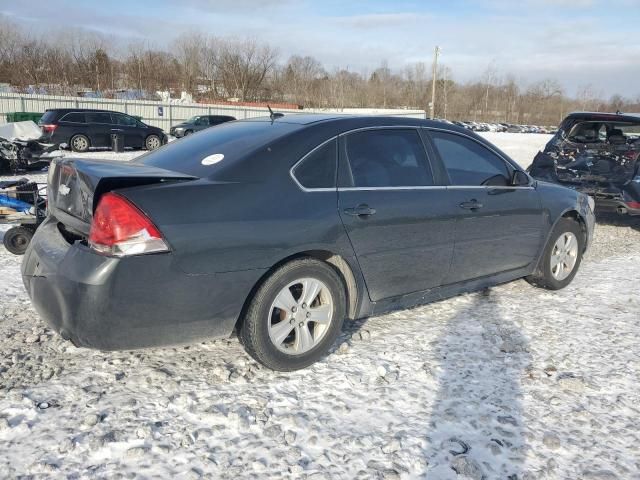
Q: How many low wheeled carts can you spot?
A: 1